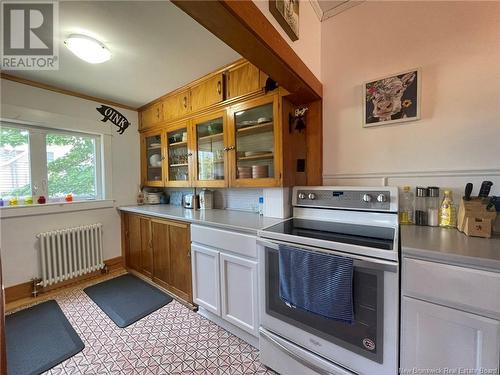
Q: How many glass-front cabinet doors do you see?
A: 4